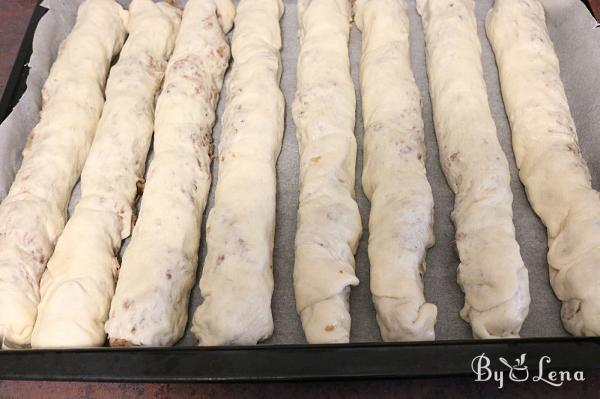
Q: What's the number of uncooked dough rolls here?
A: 8